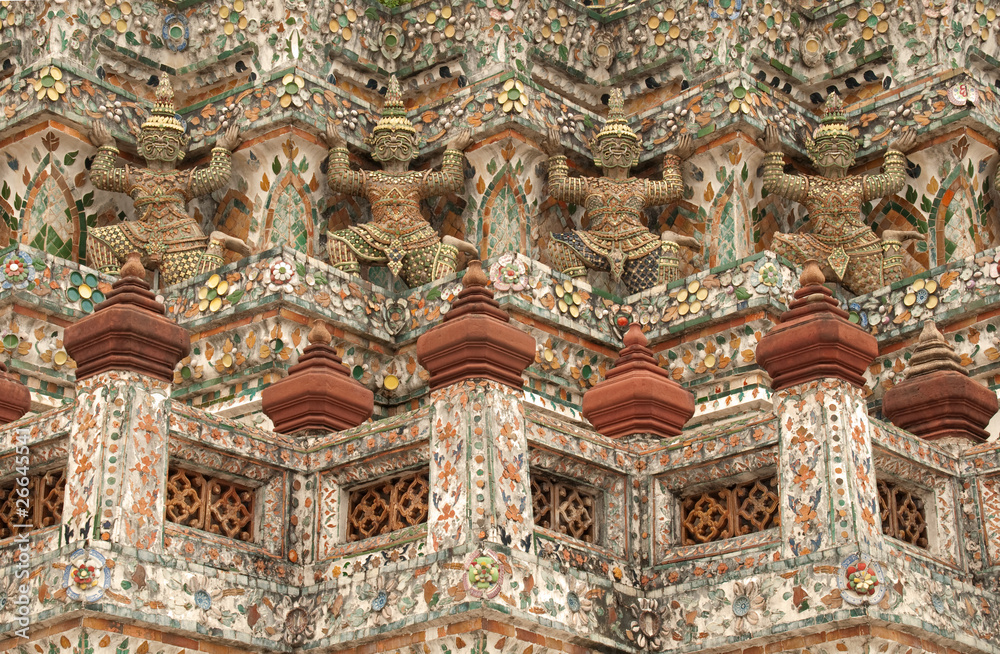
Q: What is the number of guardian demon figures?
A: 4